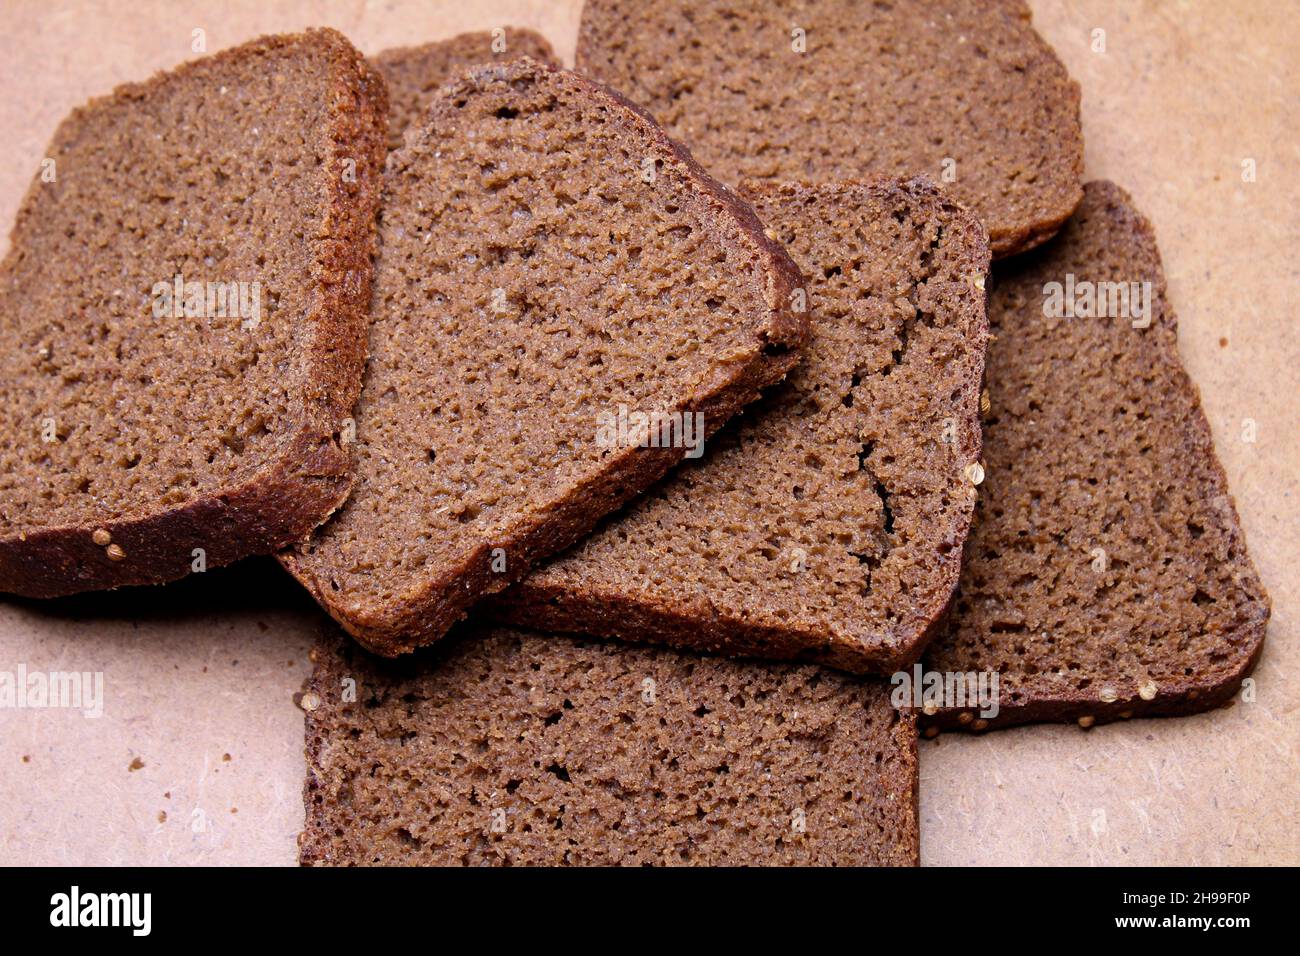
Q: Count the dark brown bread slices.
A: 7